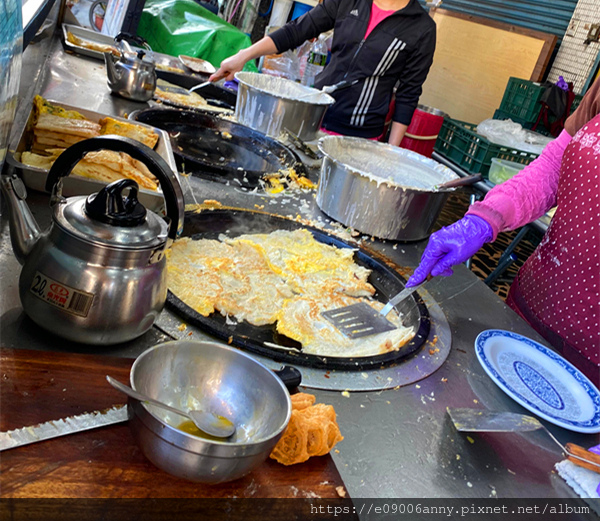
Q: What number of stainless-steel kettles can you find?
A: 2